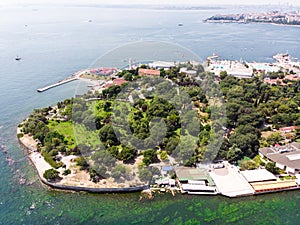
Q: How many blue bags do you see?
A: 0